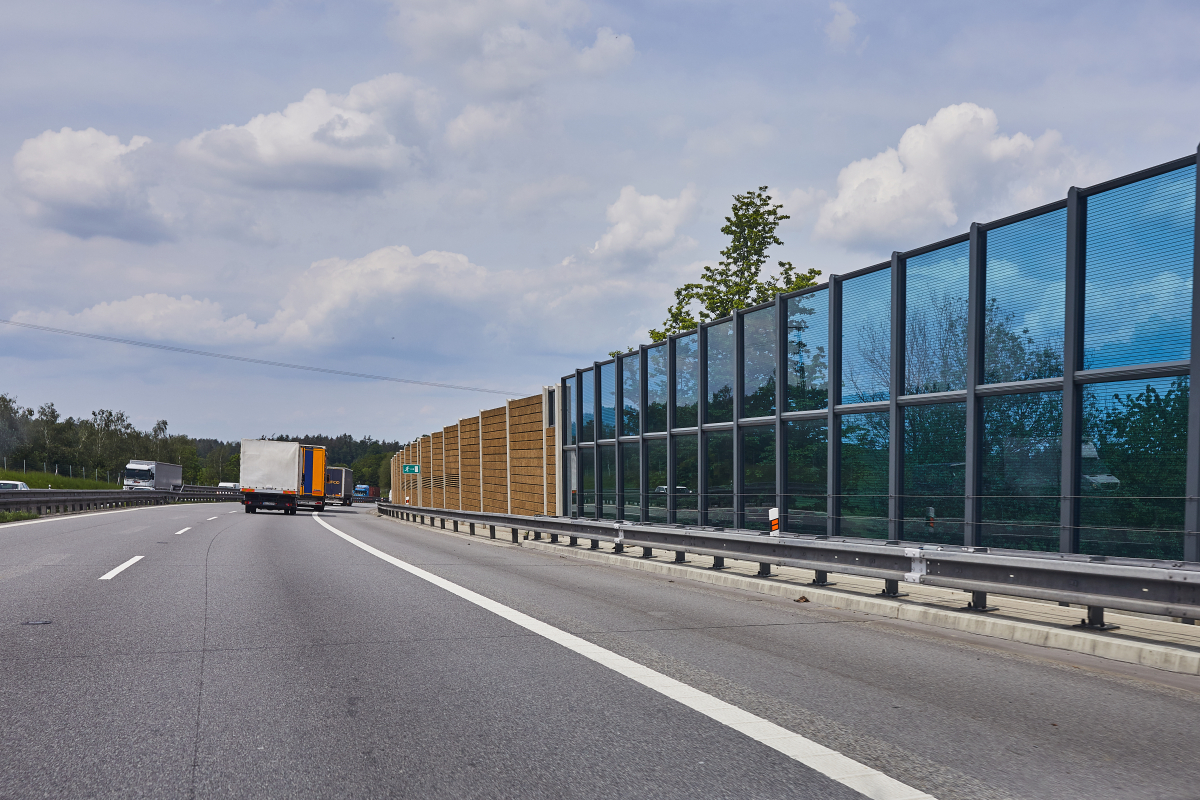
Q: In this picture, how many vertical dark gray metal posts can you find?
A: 14